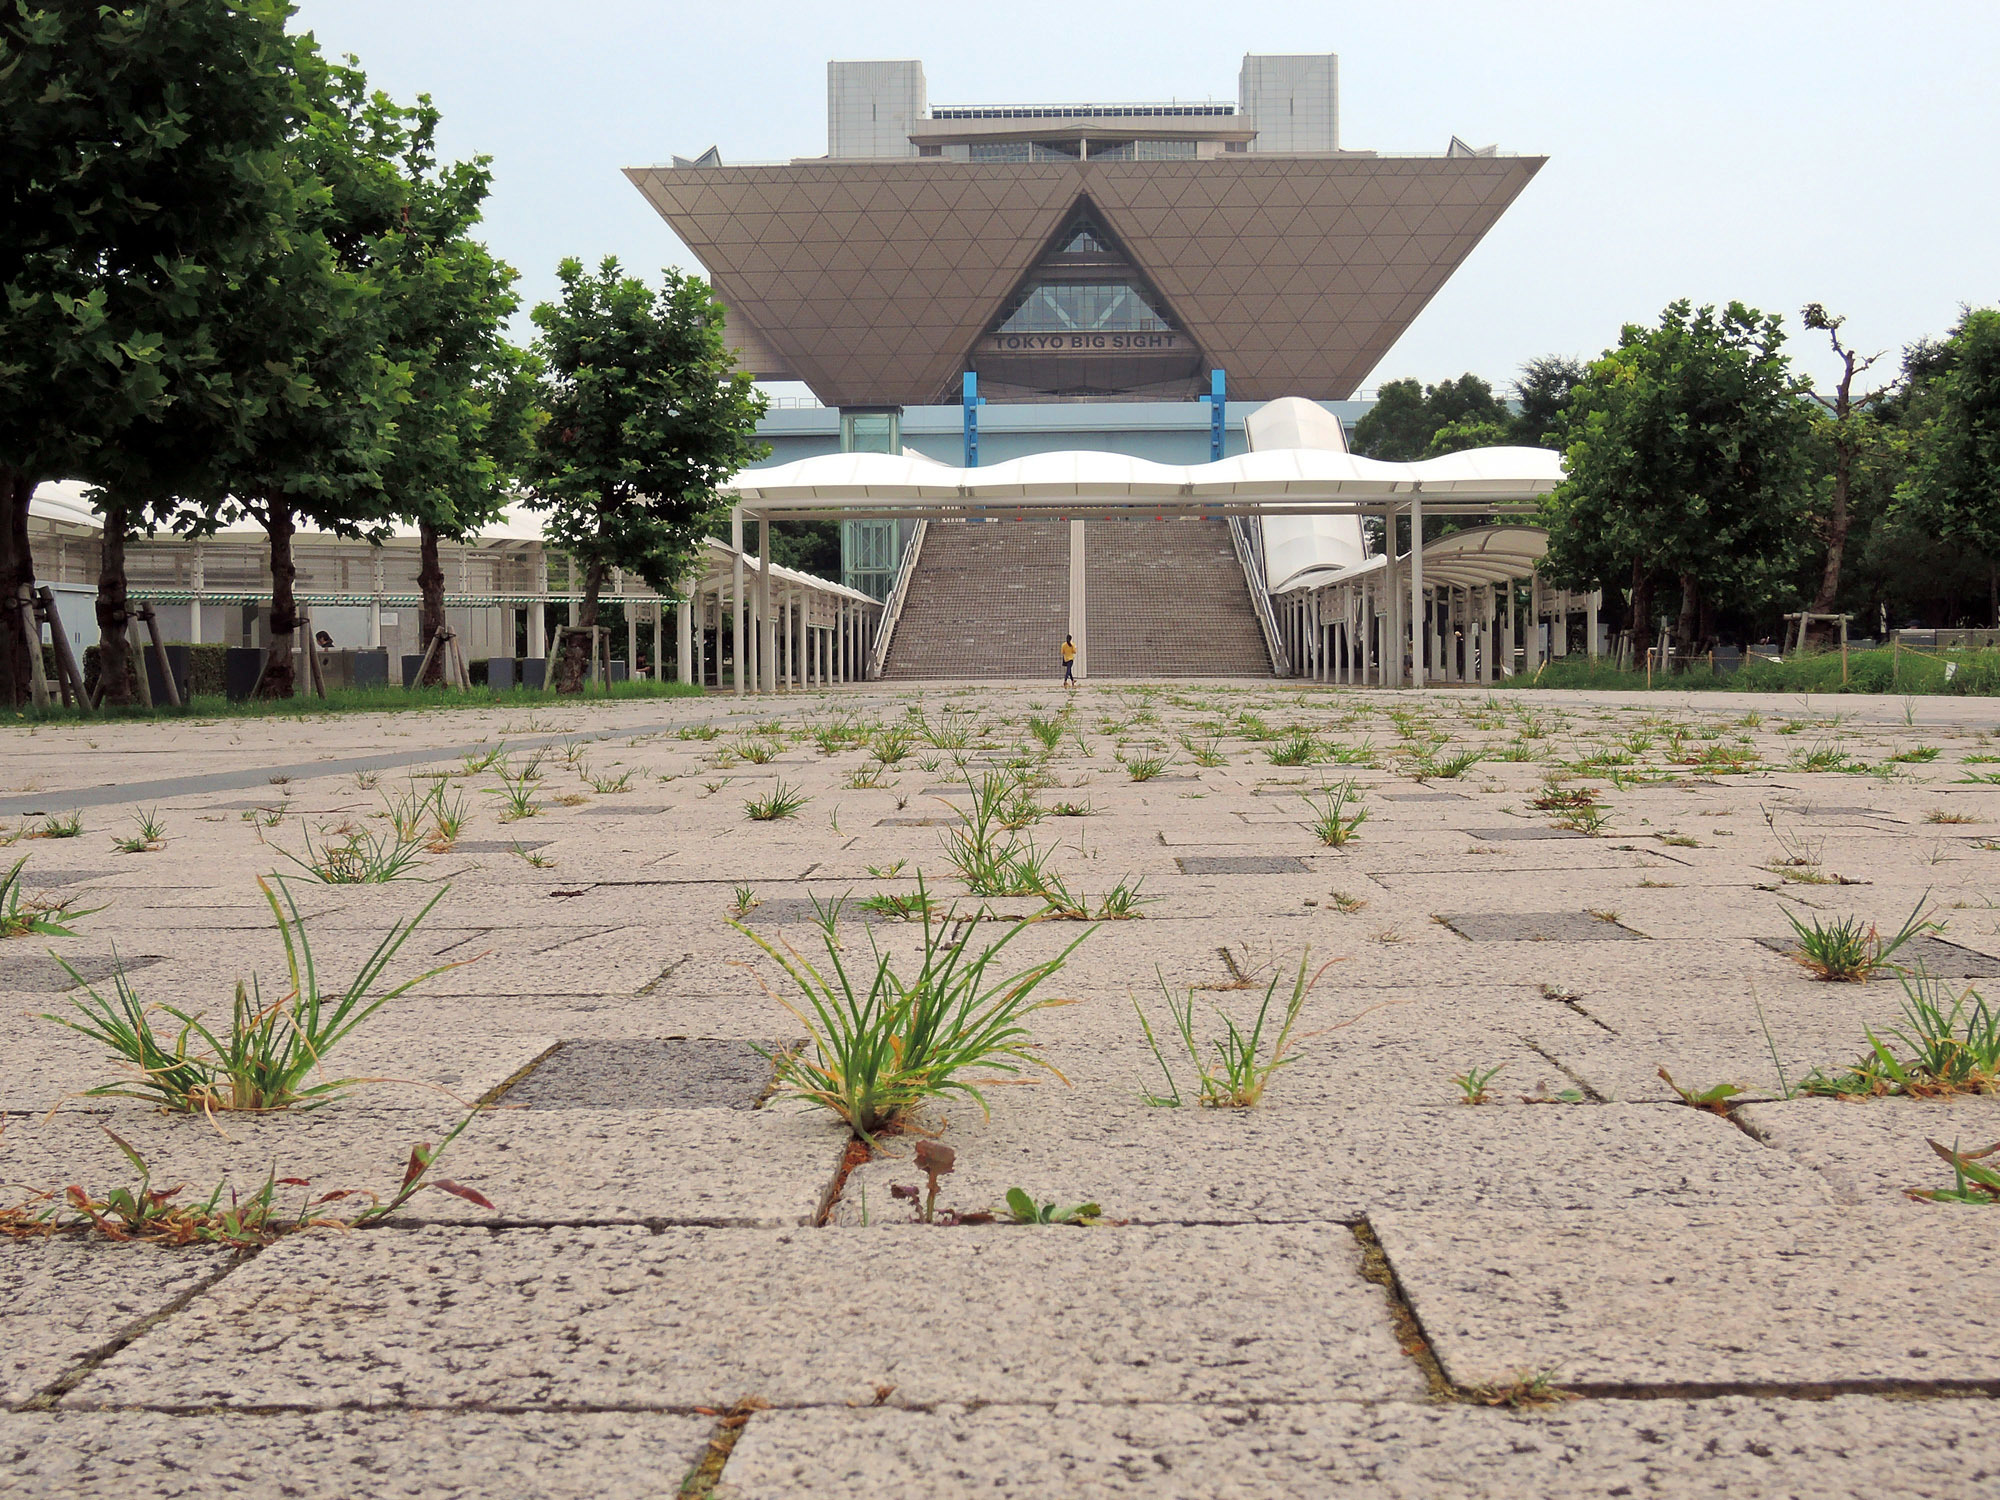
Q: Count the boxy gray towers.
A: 2